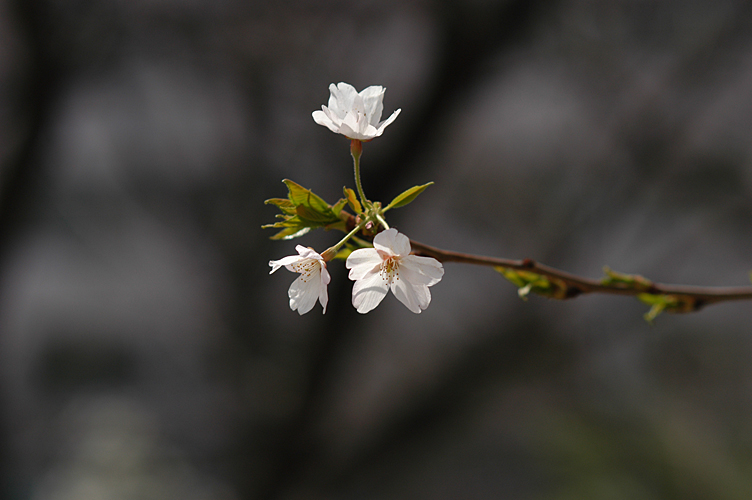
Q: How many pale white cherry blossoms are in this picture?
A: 3